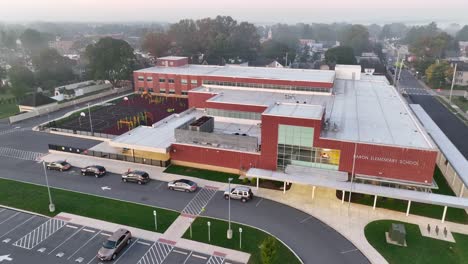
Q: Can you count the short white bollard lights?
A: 3